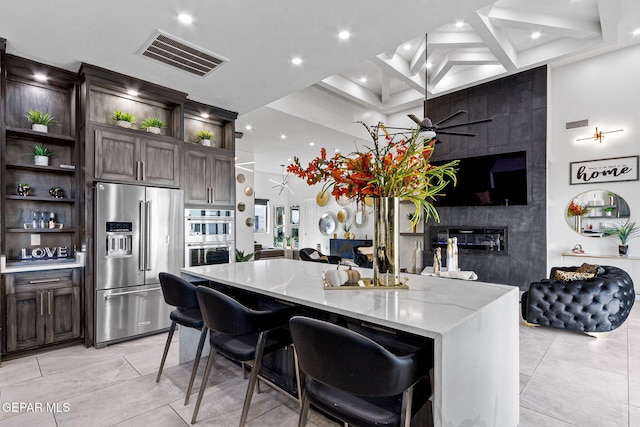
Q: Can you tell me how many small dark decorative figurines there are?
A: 2